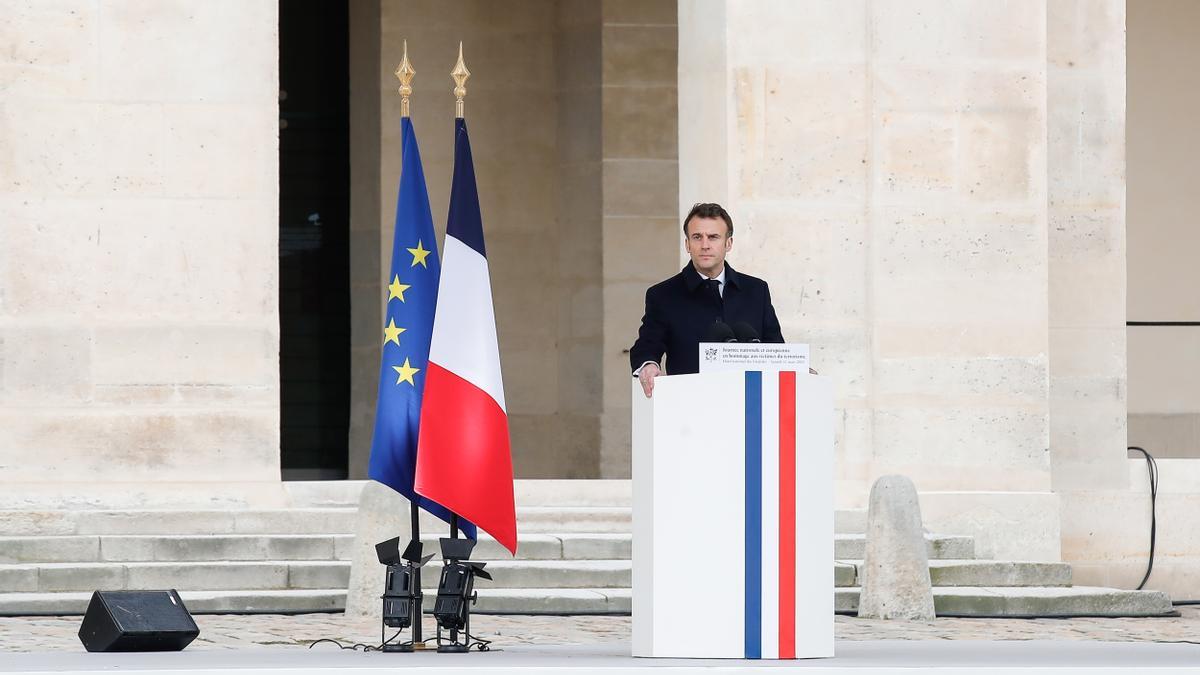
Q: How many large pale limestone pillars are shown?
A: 2